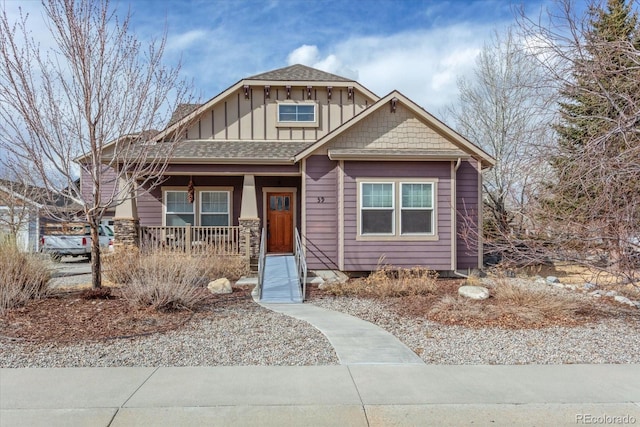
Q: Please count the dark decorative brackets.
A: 7